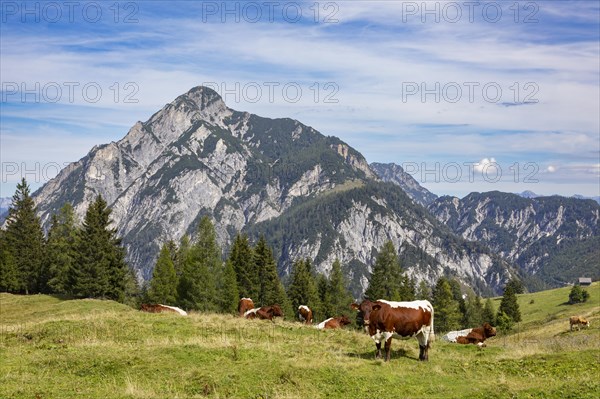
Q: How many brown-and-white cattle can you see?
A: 8